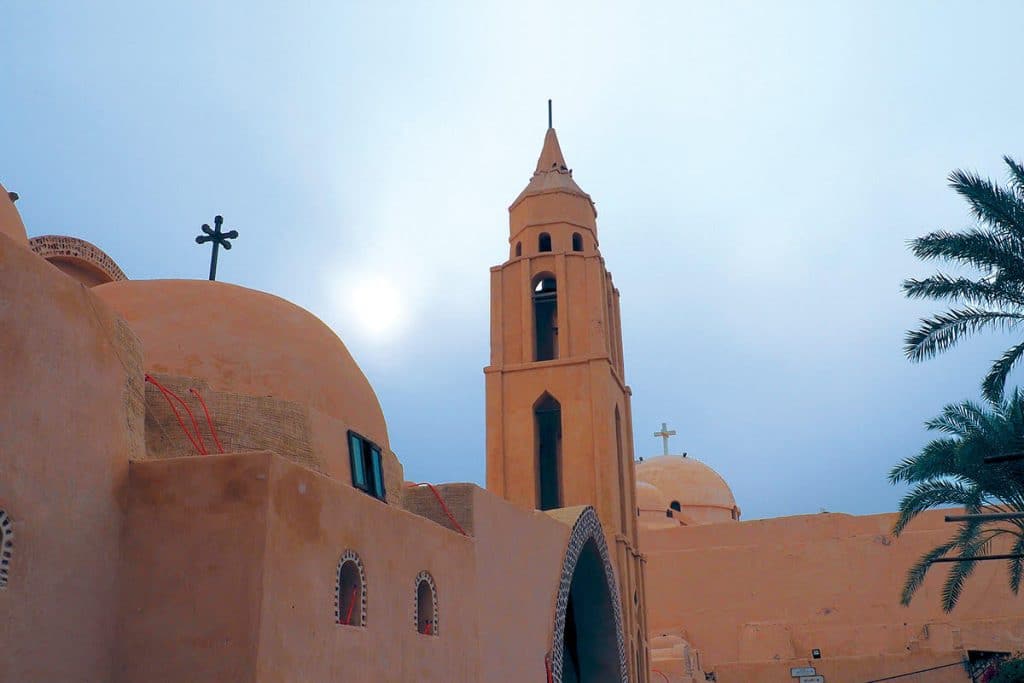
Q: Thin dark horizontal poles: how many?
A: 3